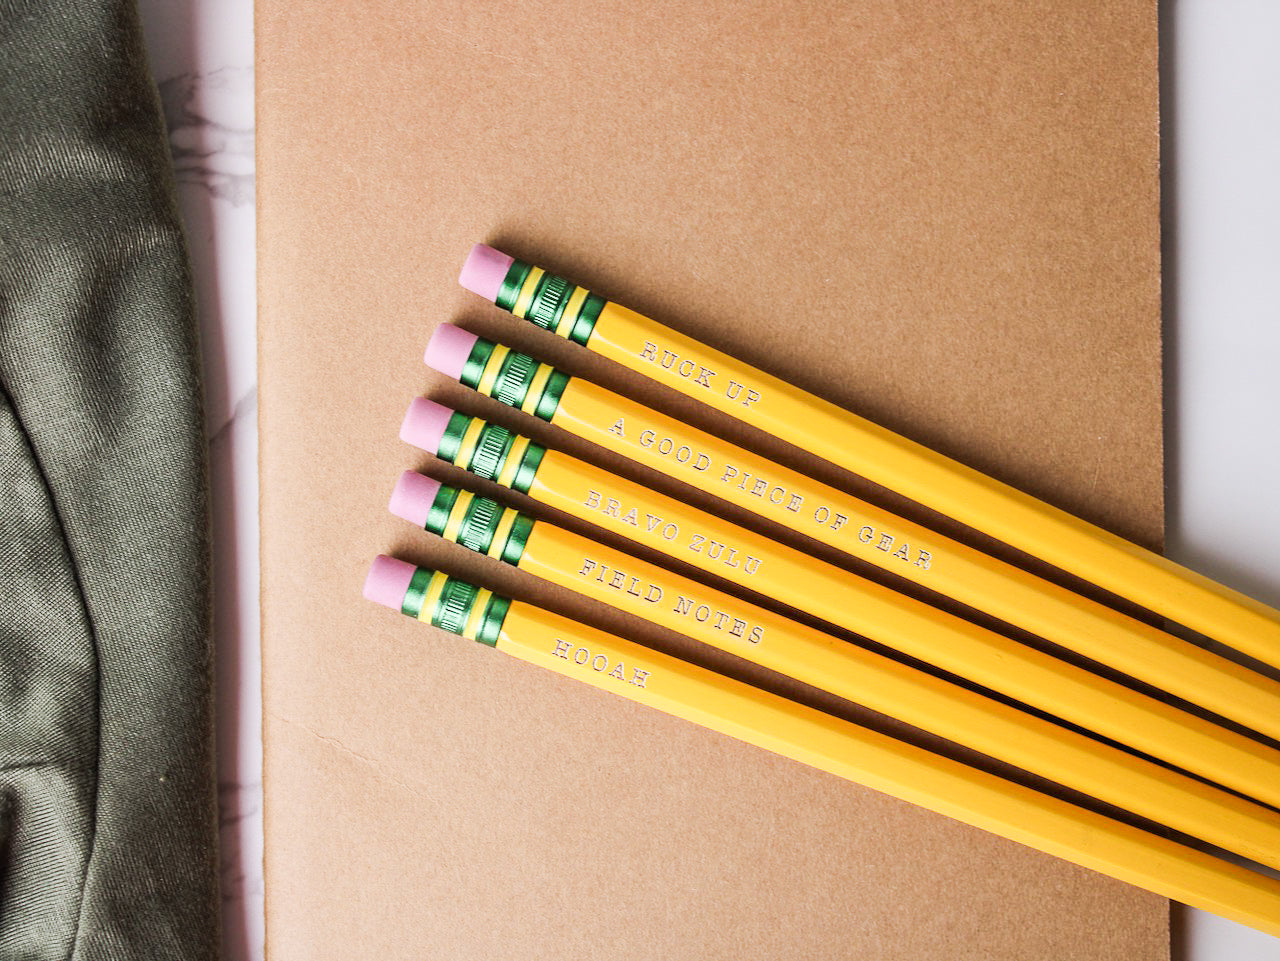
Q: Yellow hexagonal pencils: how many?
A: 5